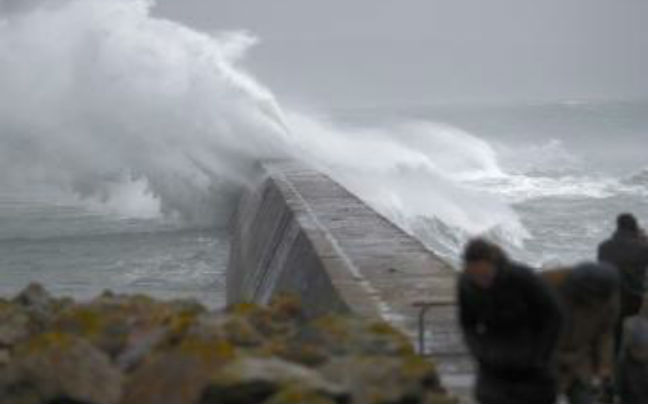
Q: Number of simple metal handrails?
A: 1